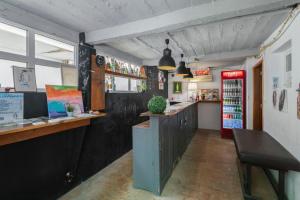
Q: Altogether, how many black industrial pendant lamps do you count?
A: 3